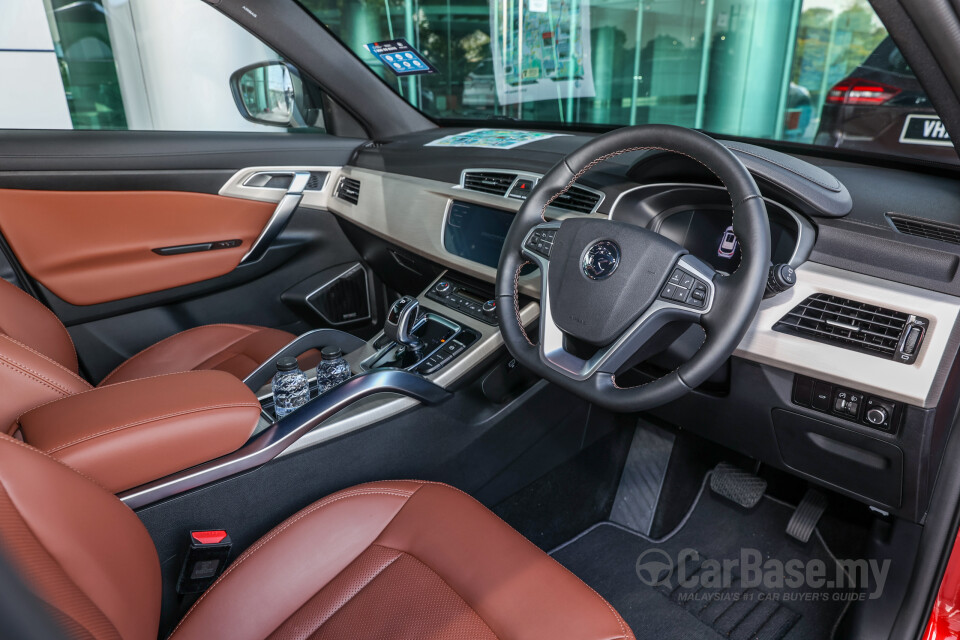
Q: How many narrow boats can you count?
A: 0